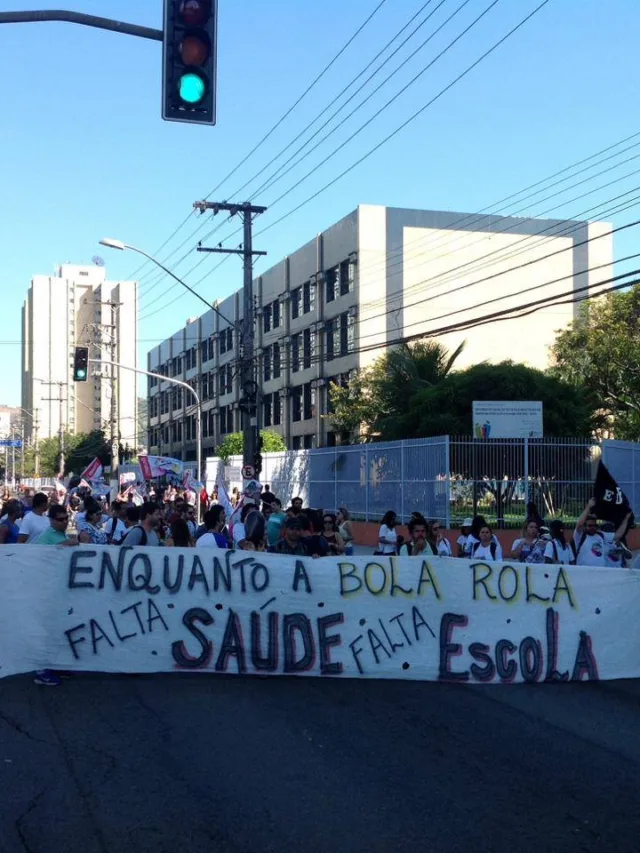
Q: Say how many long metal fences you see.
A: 1